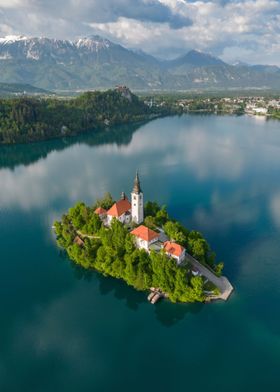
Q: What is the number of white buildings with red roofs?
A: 4